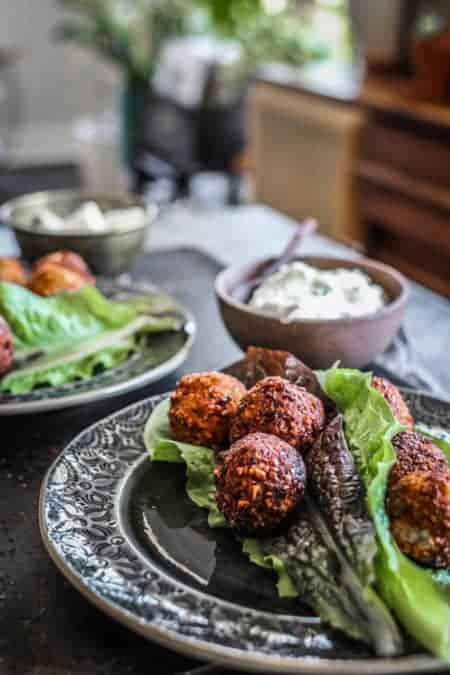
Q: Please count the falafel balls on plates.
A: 10